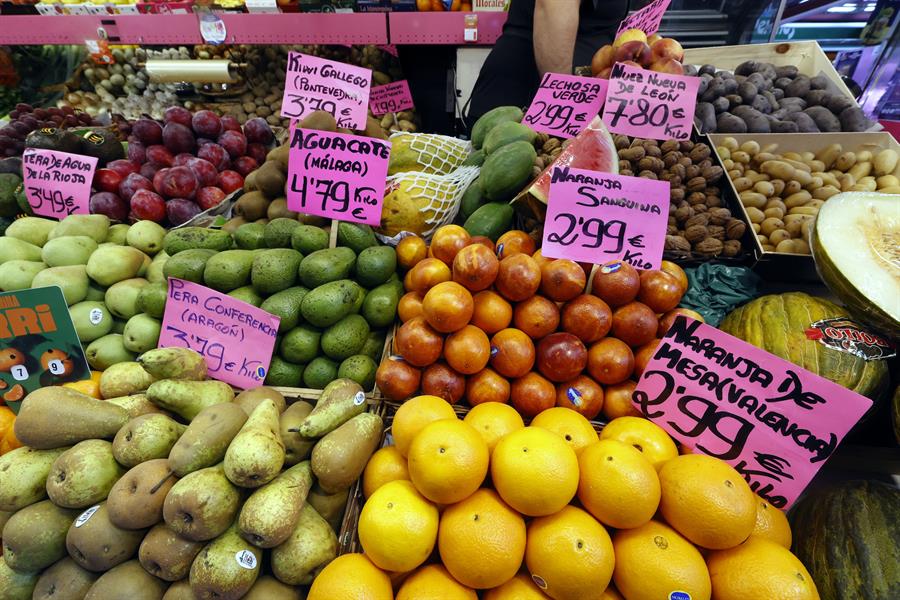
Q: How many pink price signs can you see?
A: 10